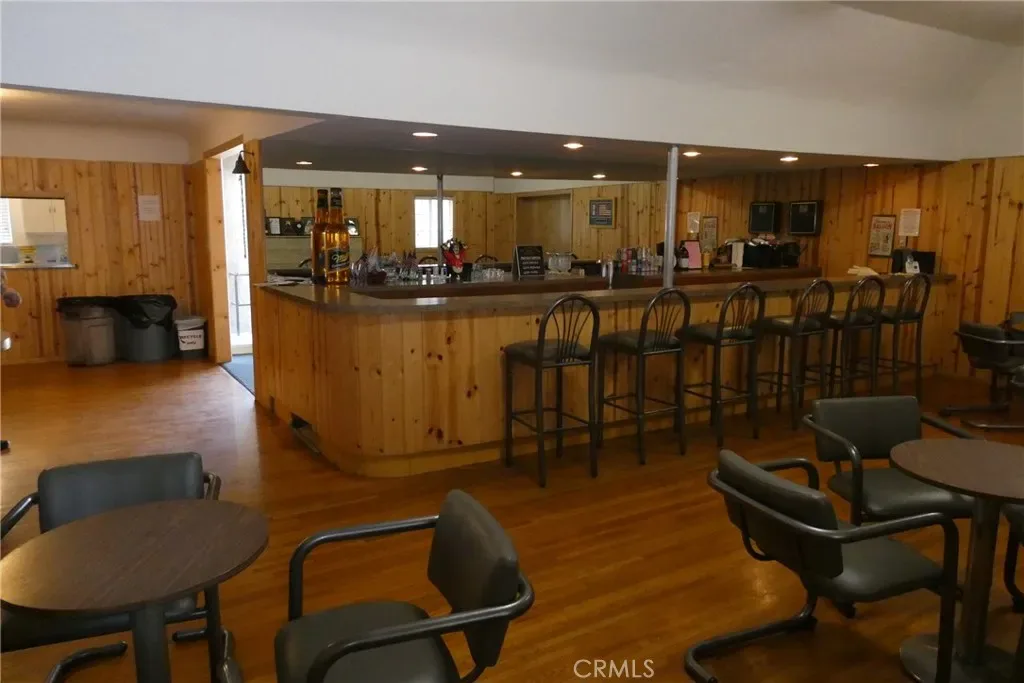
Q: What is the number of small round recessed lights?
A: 9